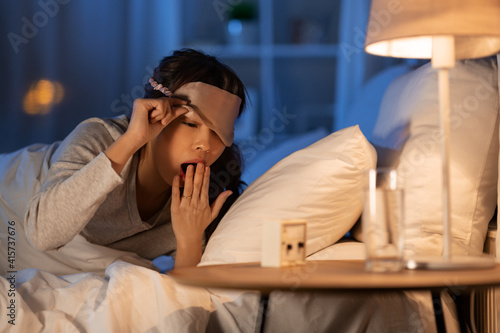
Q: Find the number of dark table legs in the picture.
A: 2